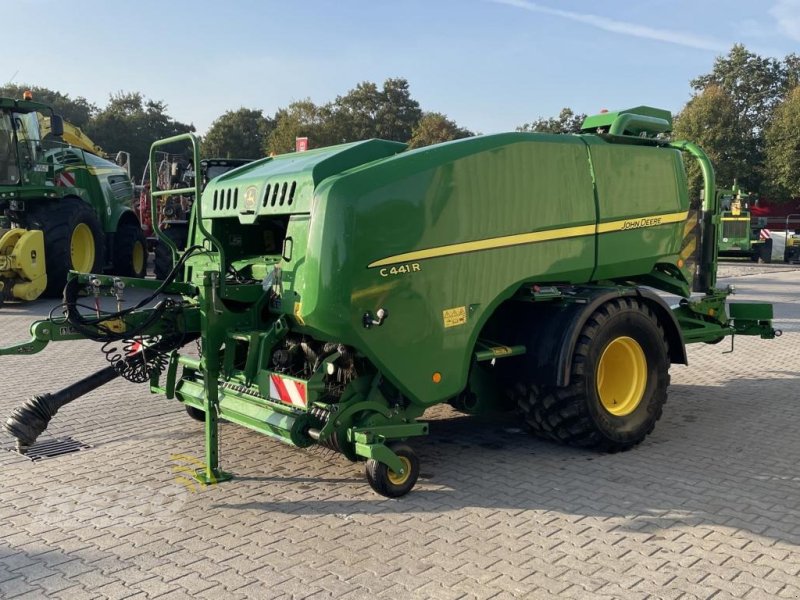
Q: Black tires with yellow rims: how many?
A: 4